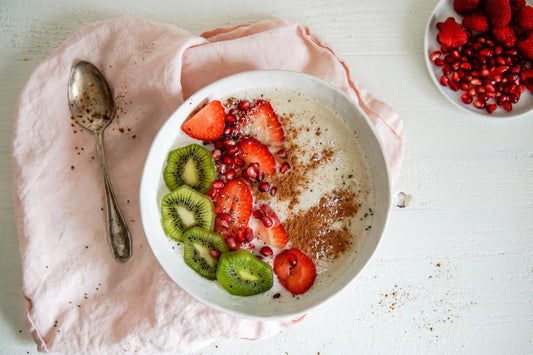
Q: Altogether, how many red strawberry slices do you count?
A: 6